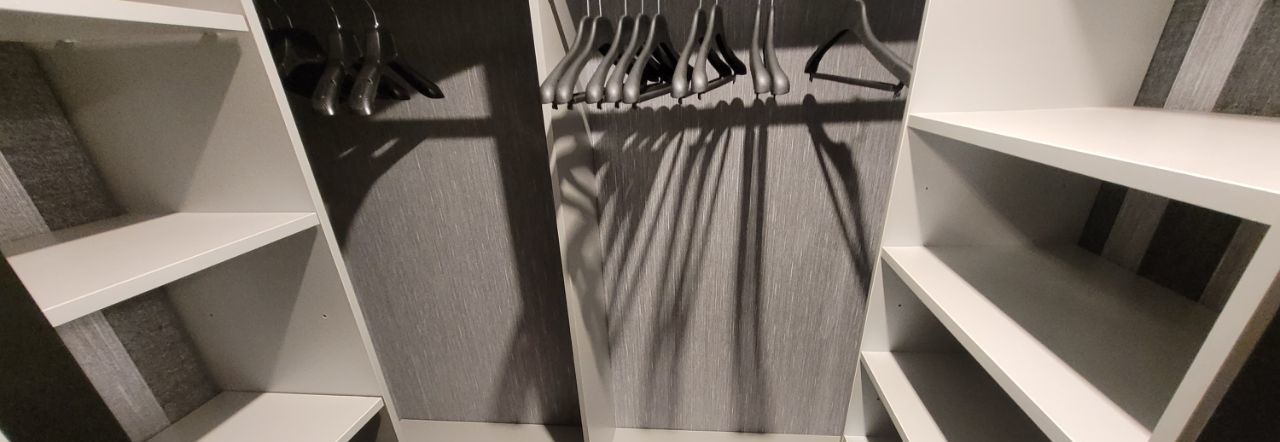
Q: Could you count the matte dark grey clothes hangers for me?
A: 10